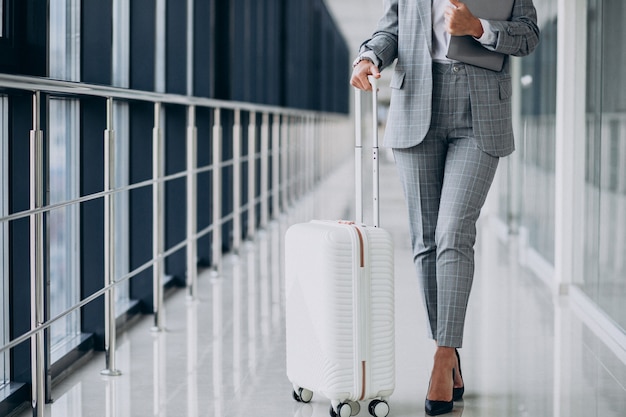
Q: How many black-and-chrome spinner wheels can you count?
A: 4